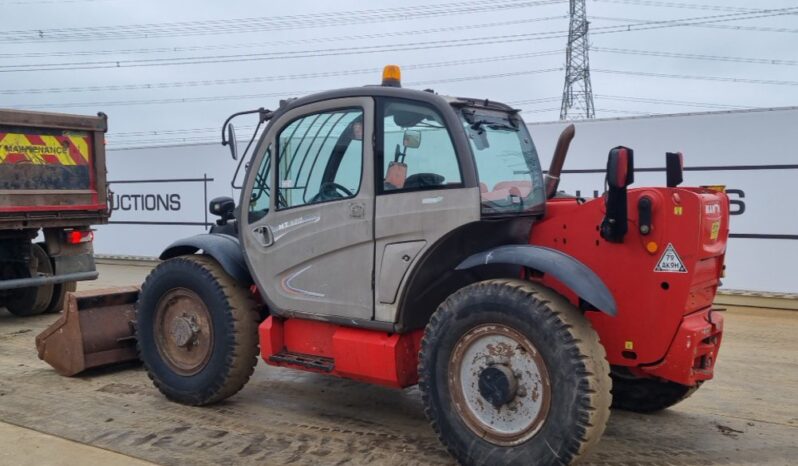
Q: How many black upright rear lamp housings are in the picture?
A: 2